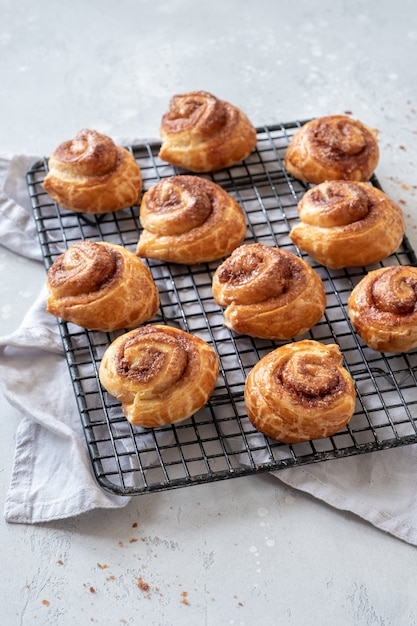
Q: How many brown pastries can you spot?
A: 10